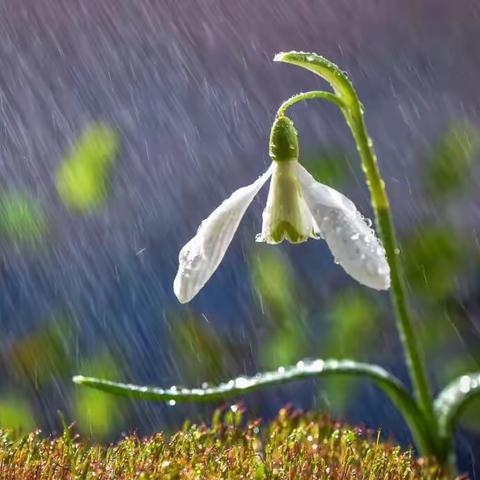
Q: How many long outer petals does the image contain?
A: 2